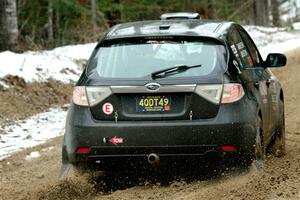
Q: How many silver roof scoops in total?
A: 1